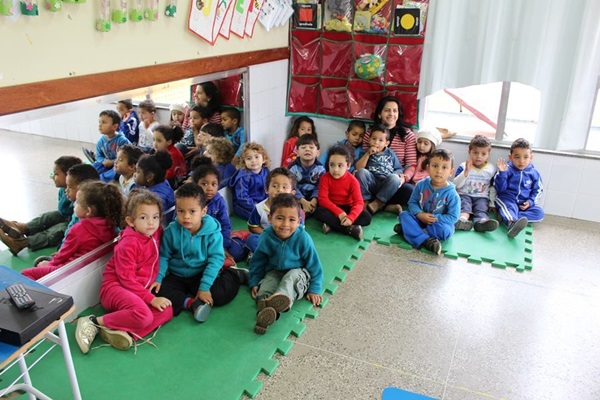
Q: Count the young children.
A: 15